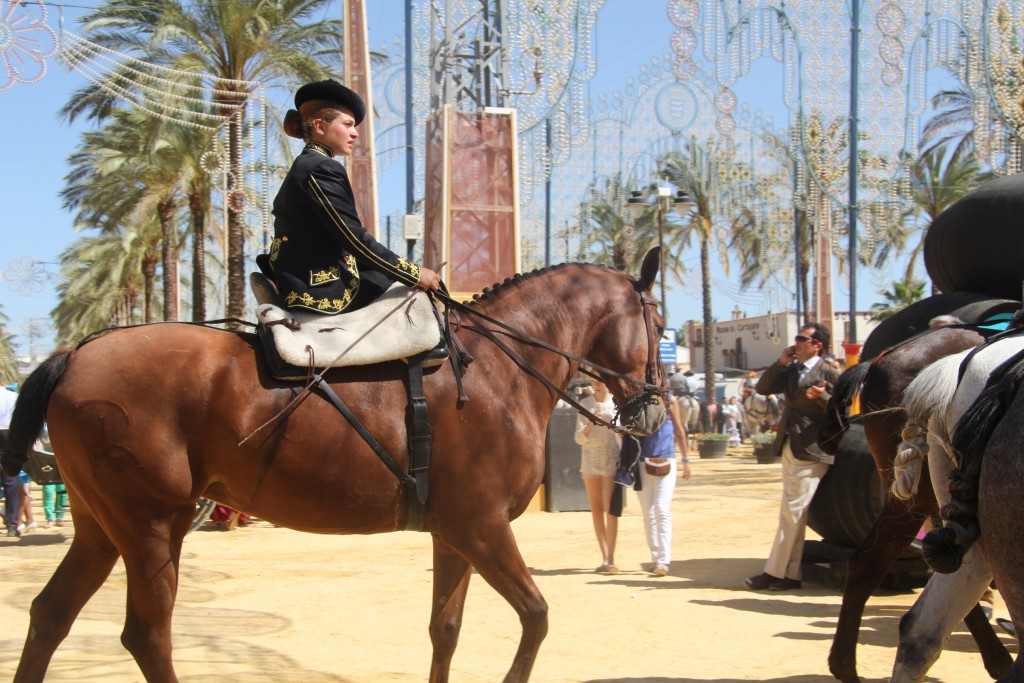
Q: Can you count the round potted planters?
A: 2